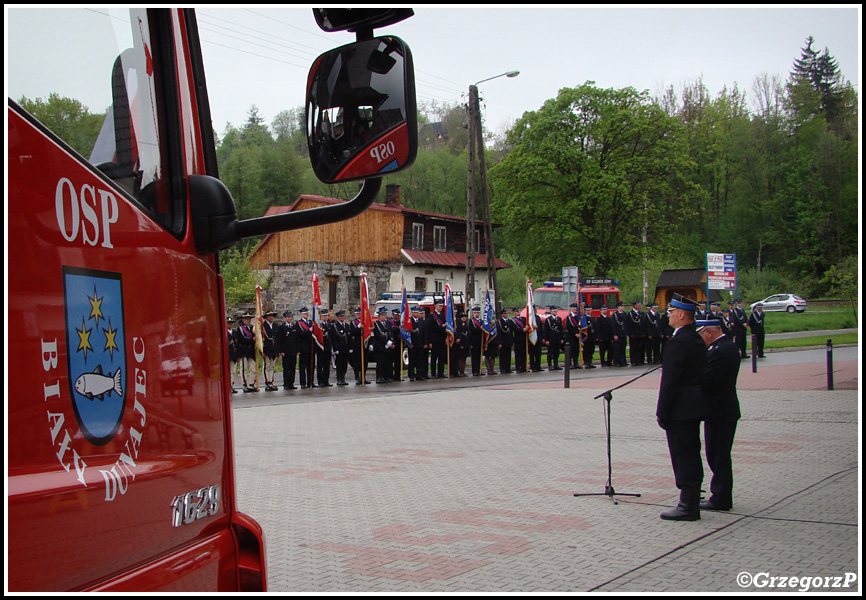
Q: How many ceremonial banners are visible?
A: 8